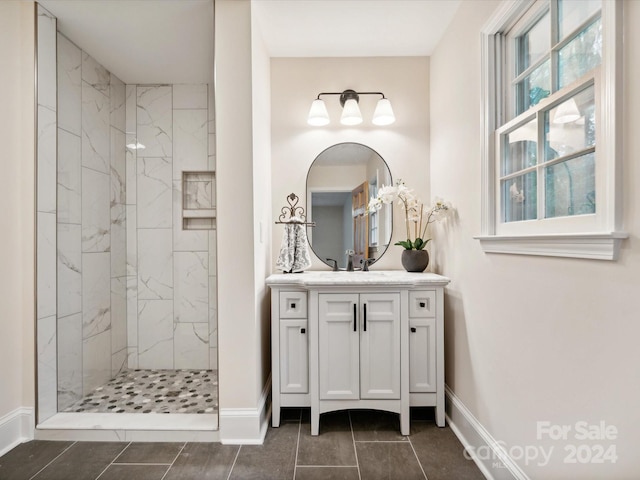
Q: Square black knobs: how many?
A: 4